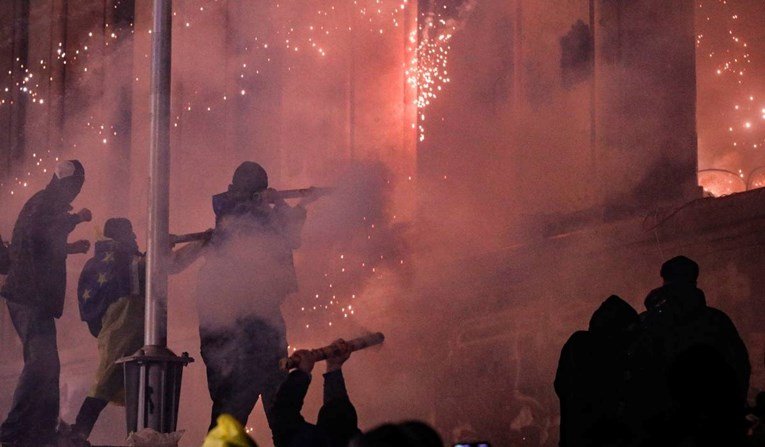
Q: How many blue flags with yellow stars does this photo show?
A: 1